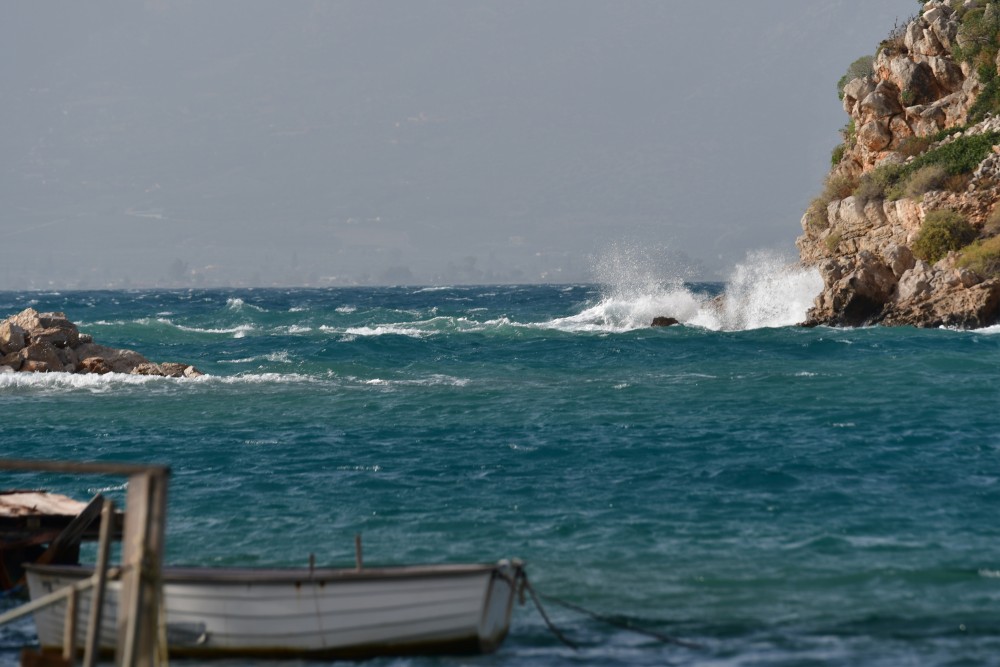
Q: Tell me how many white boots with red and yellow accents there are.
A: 0